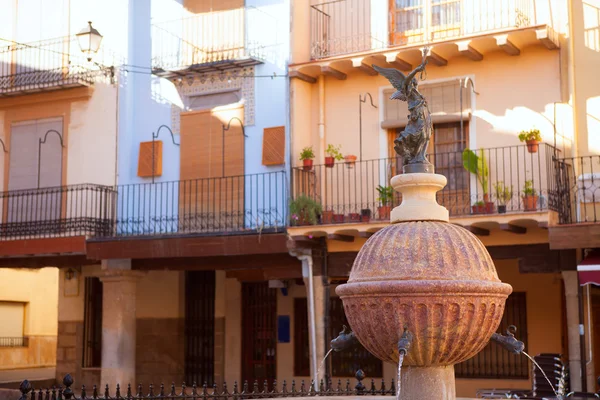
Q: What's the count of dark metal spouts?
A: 3